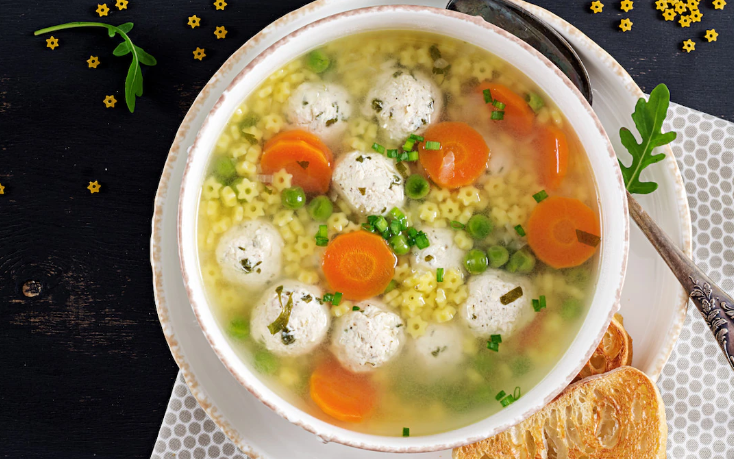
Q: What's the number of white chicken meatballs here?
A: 9